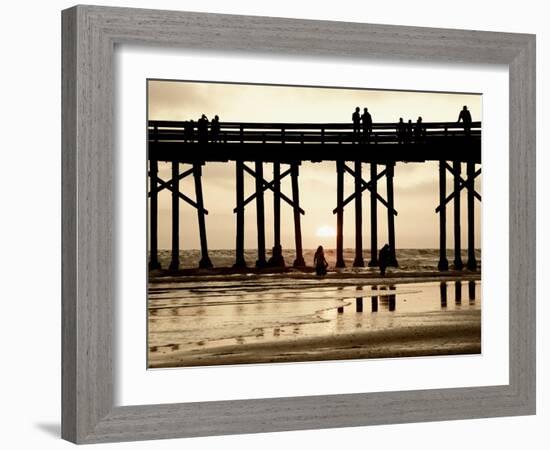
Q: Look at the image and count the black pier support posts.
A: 14